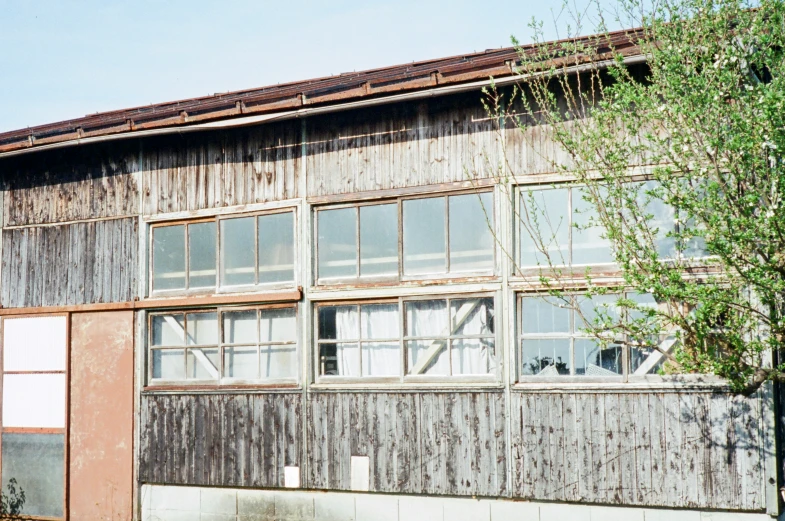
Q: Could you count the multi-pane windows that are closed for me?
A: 6